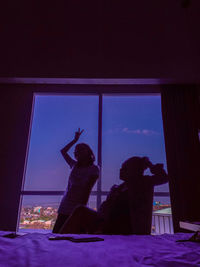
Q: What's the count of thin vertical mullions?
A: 1